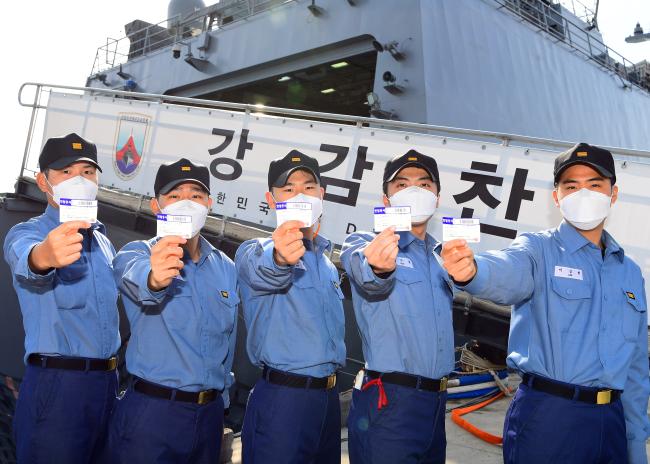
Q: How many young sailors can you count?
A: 5